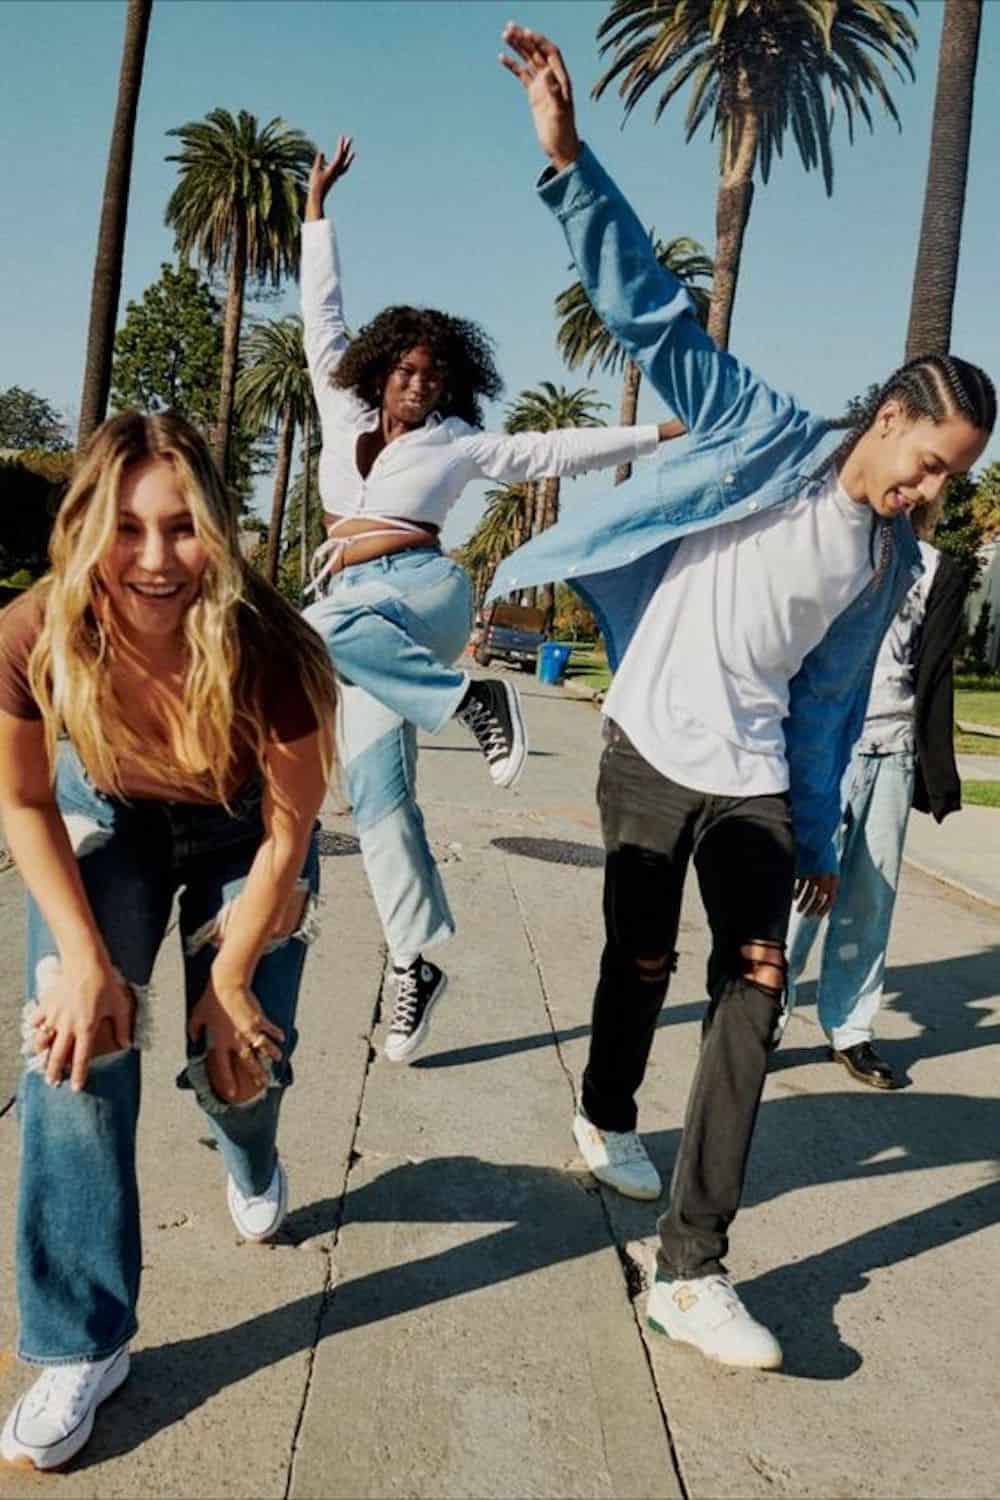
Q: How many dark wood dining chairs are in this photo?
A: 0